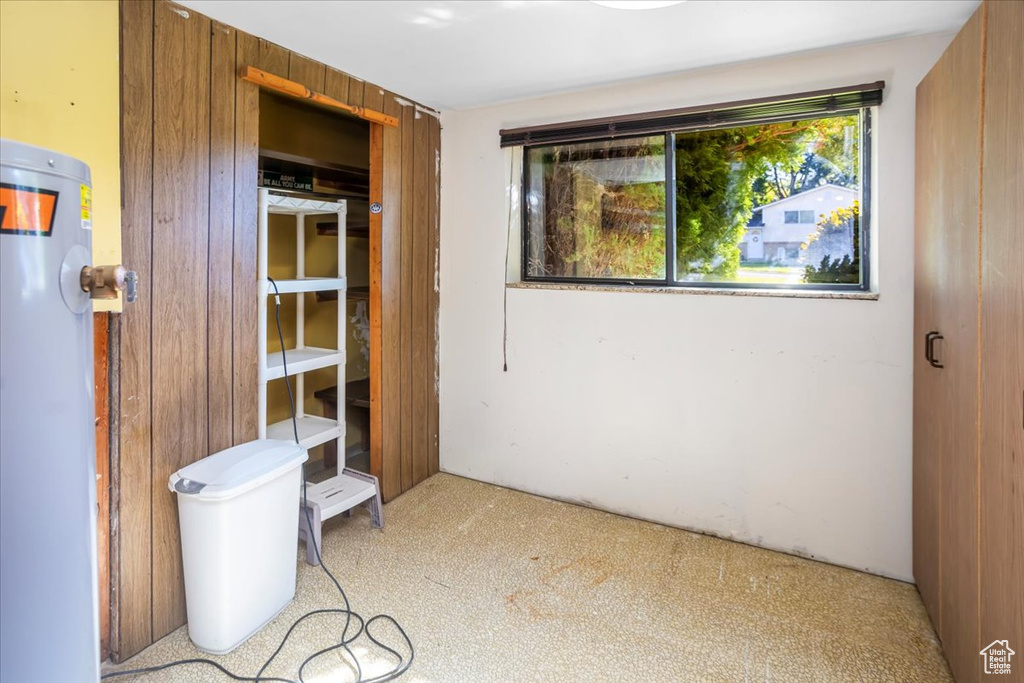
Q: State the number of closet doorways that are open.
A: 1